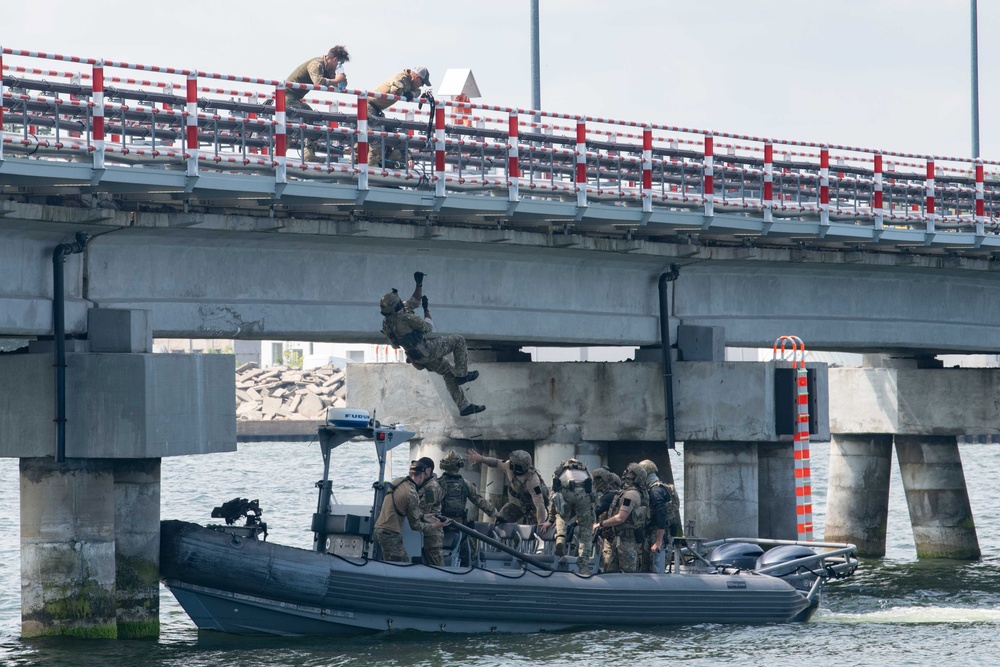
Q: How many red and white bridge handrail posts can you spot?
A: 15